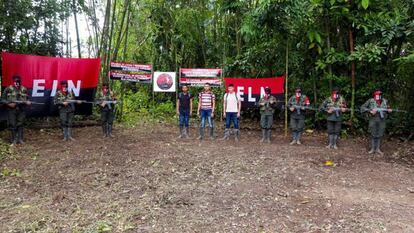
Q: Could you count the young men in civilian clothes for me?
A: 3